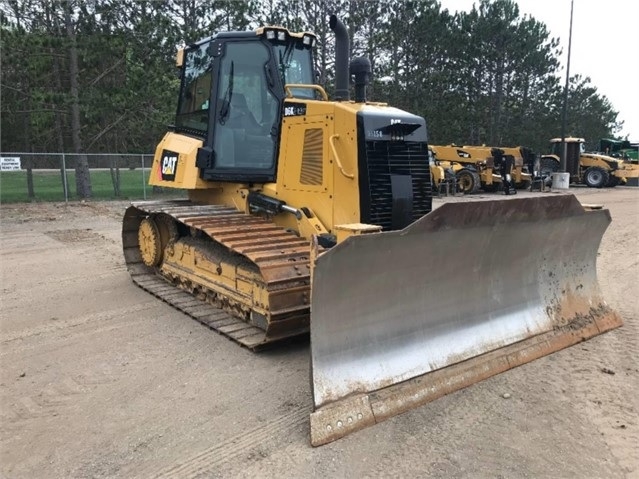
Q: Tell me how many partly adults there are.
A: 0